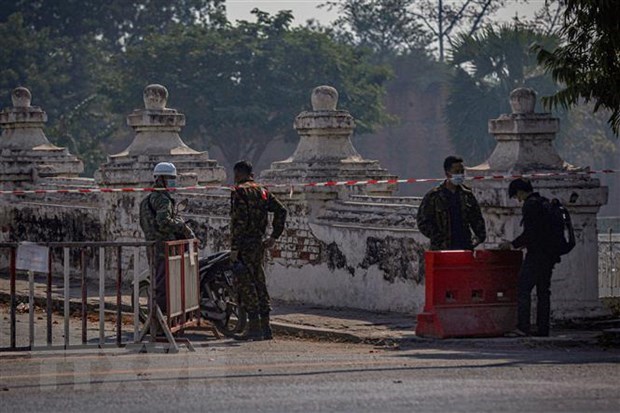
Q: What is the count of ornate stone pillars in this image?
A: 4